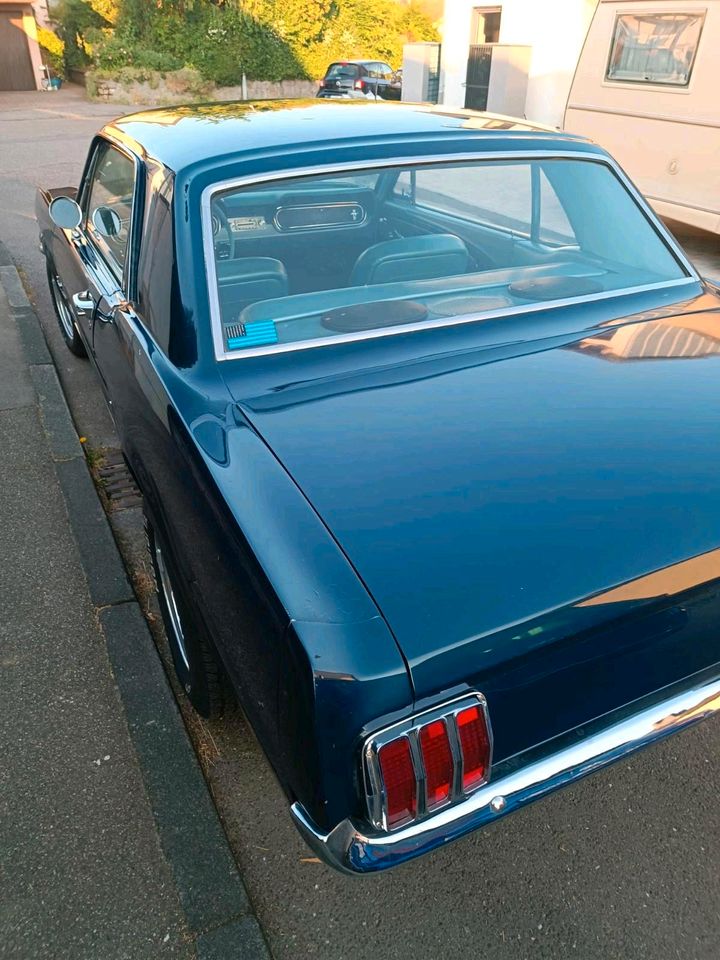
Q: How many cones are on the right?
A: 0